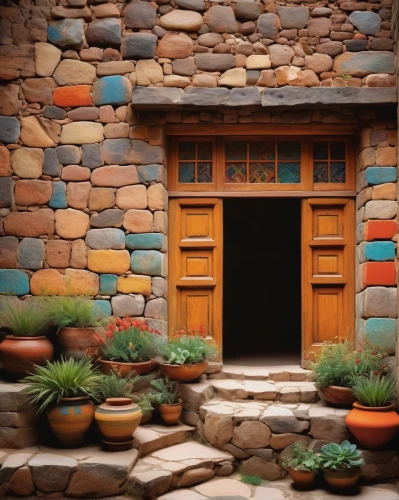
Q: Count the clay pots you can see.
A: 12